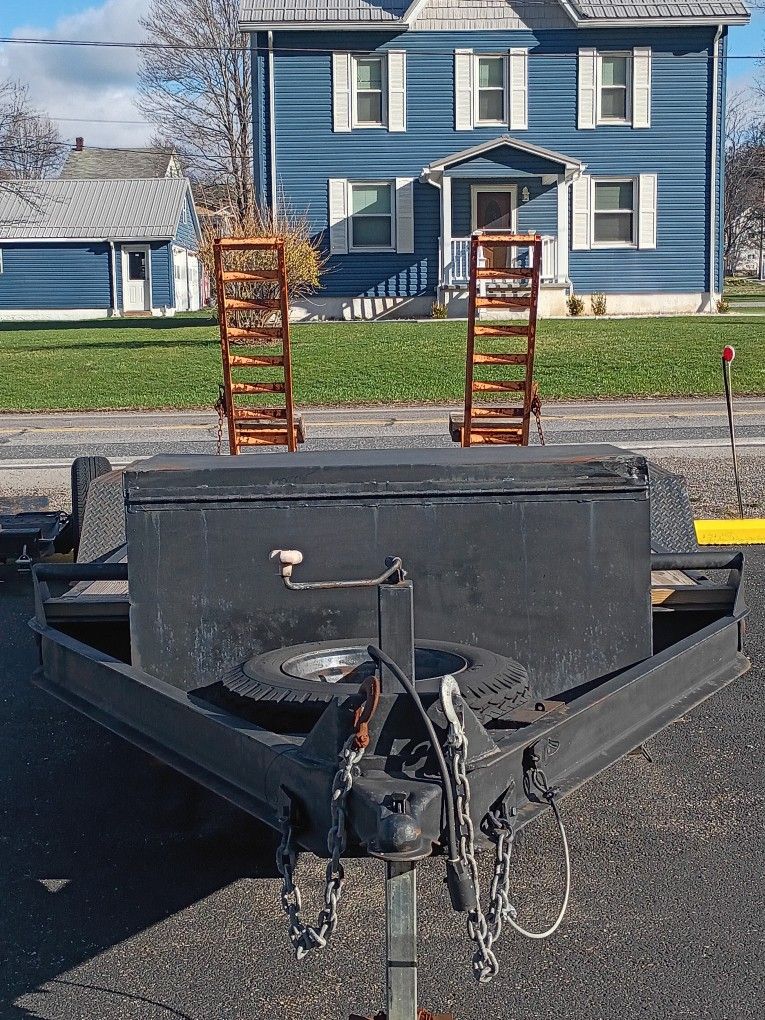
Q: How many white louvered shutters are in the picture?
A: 10